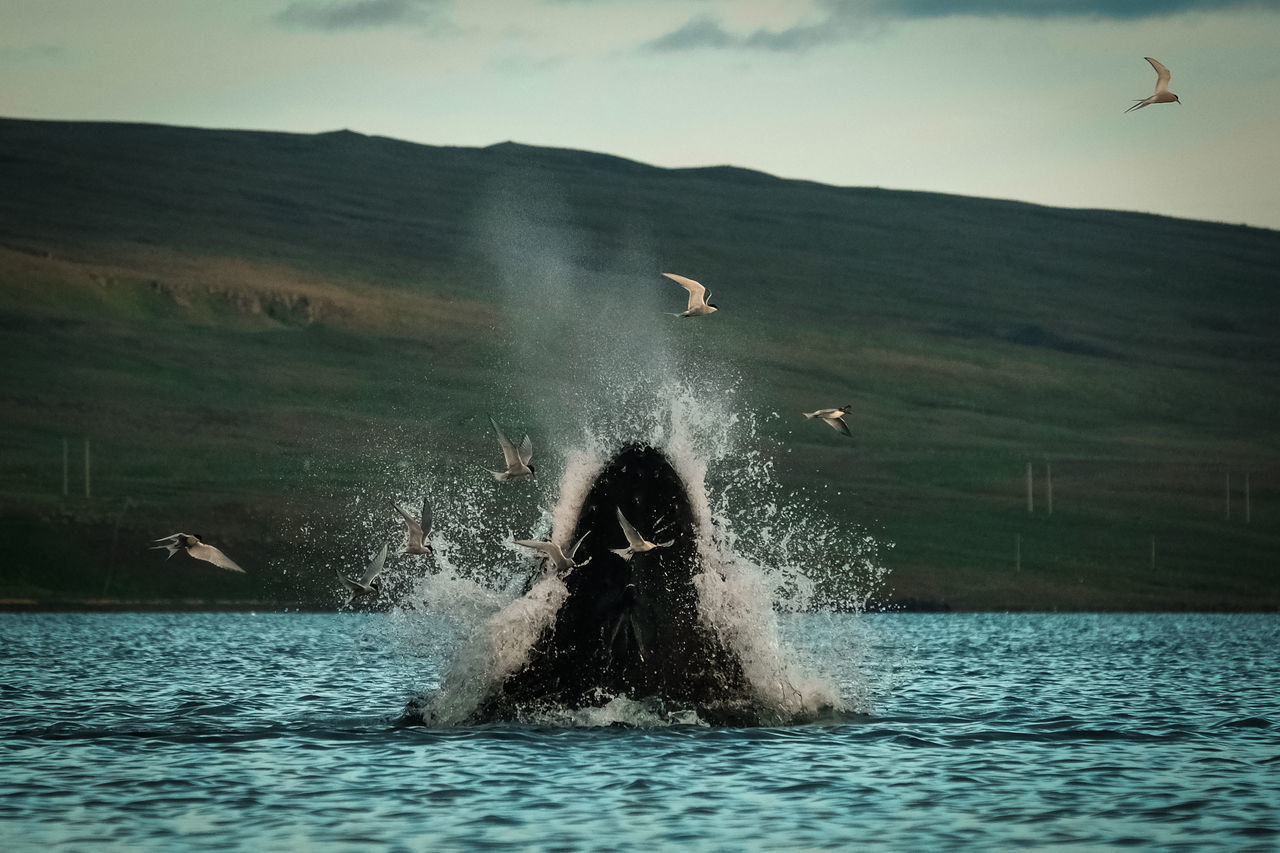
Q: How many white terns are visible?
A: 9